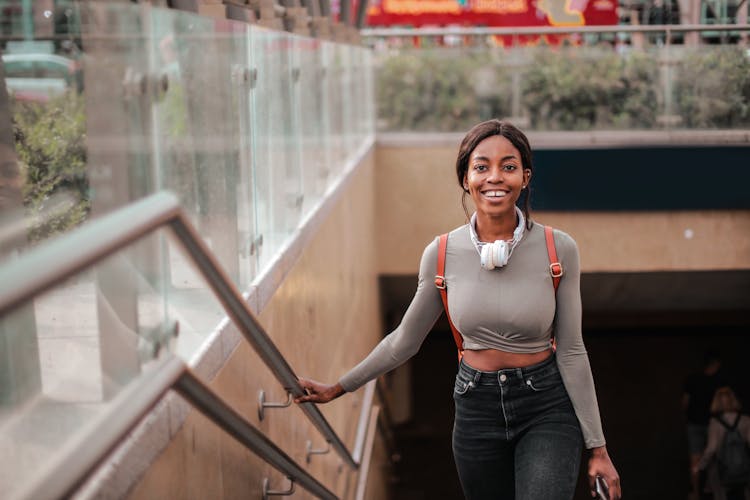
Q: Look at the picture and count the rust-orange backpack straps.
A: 2